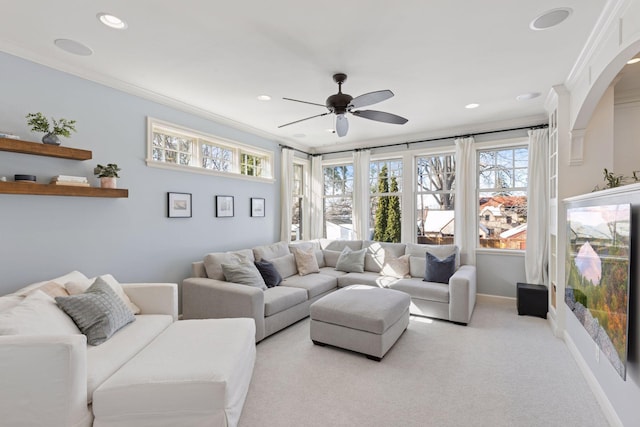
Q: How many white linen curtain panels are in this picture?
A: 5